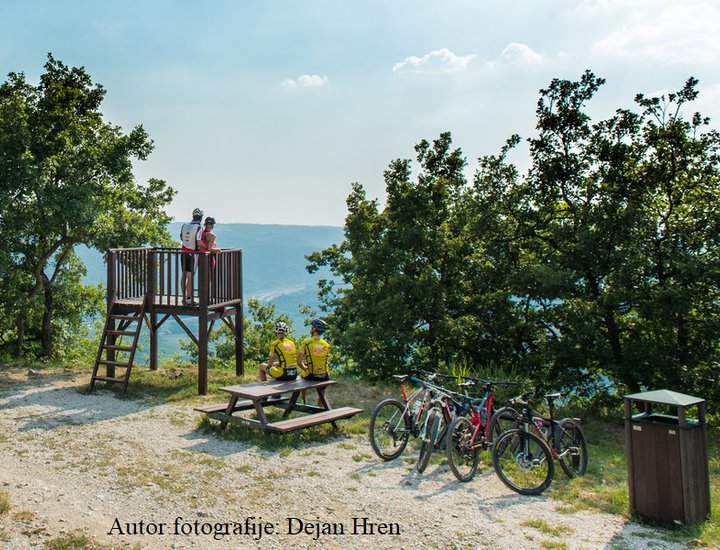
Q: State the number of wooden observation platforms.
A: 1